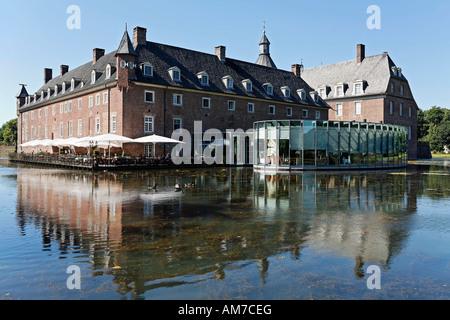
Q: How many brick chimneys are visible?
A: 7